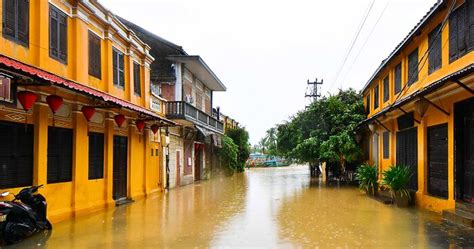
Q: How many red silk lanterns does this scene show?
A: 6